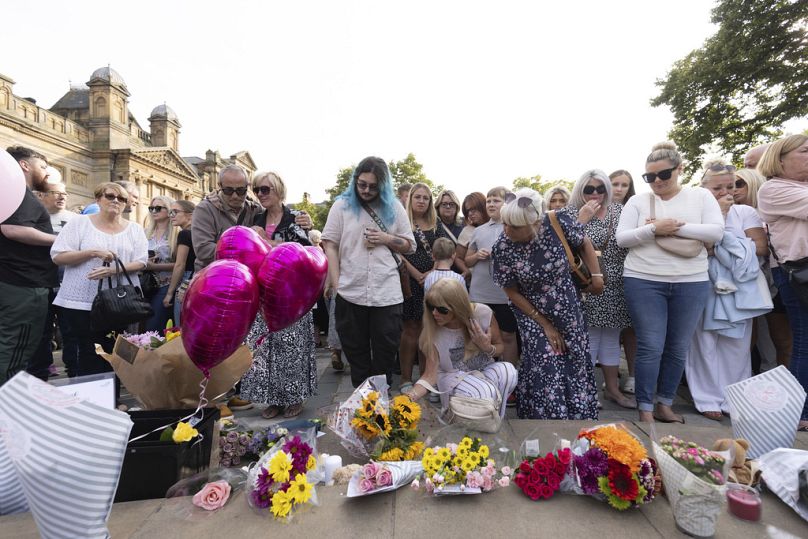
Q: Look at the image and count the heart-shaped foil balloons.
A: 3